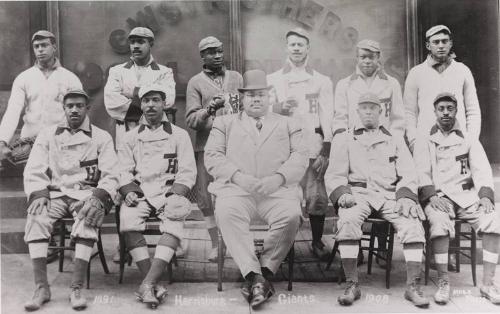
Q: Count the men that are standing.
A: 6